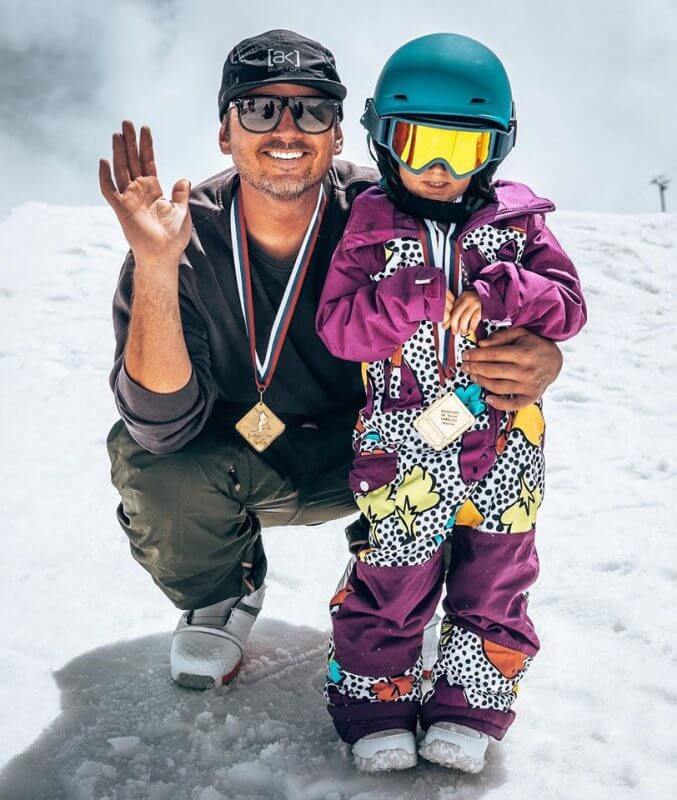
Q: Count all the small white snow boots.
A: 2